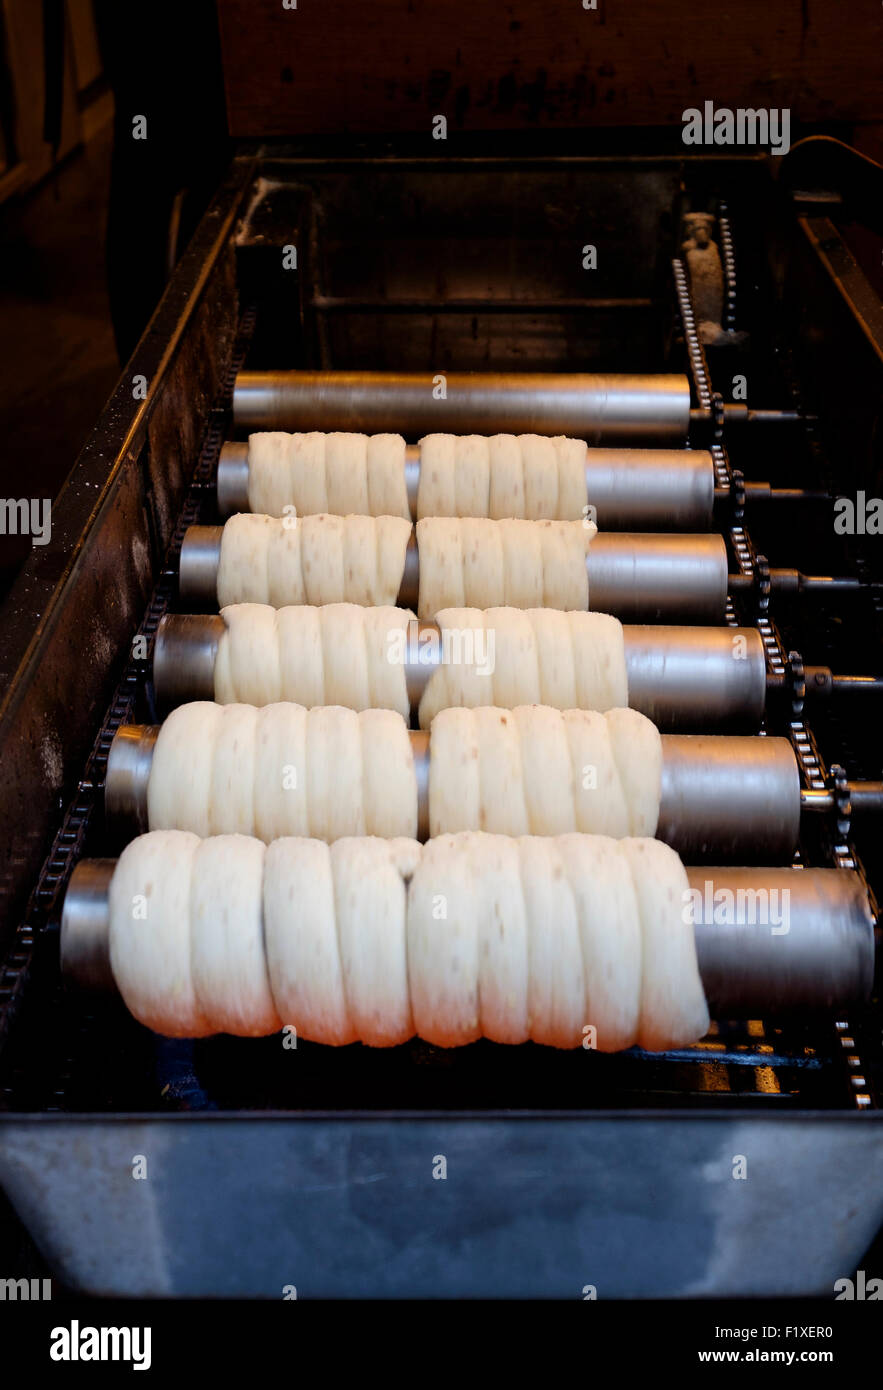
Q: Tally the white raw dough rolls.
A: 10